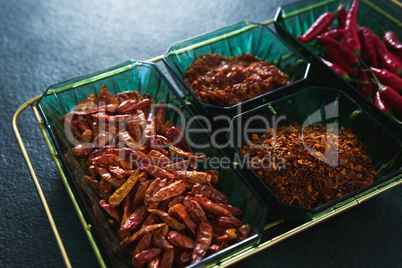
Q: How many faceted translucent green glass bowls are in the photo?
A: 4